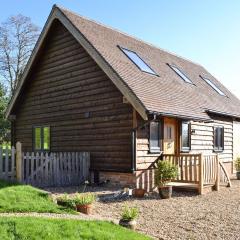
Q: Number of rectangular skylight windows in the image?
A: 3